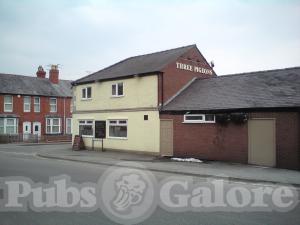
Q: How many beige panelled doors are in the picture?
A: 2